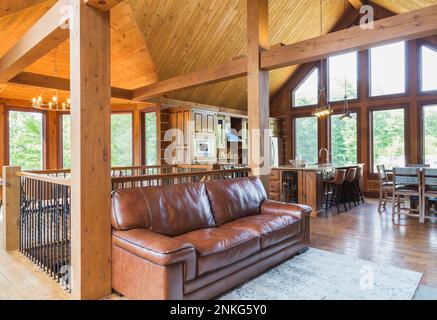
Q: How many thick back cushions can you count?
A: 2